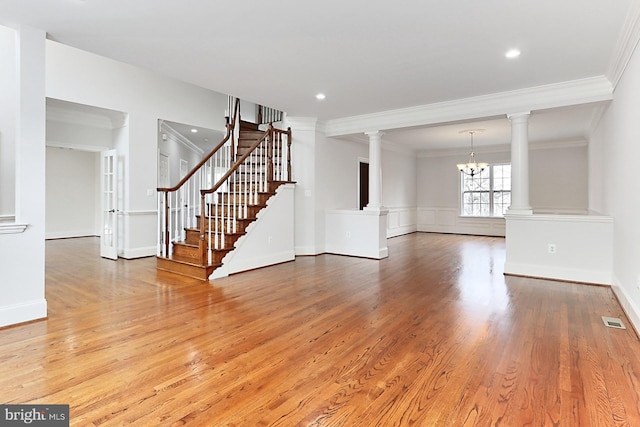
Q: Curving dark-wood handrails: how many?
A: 2